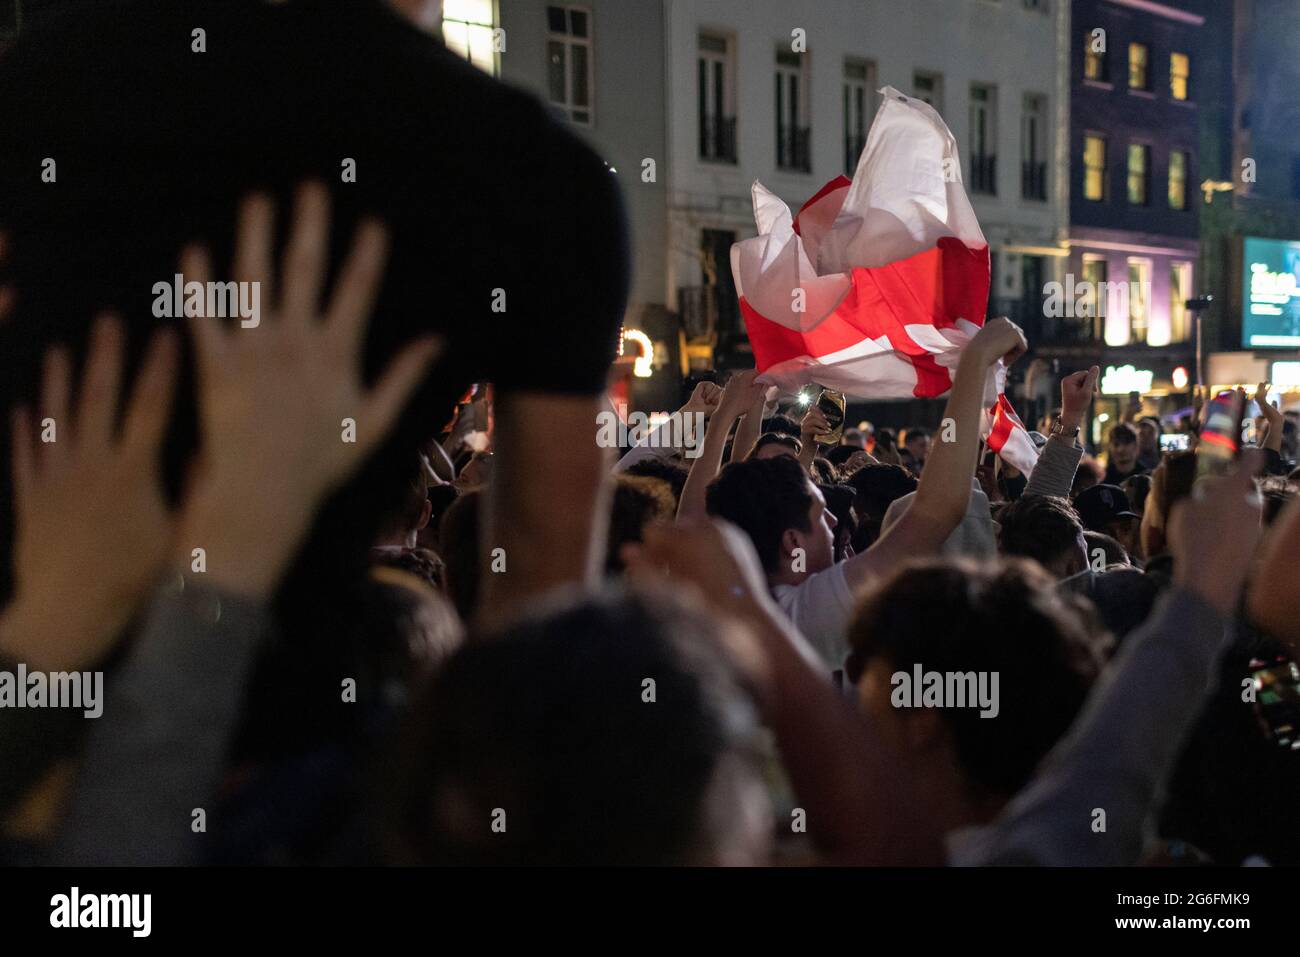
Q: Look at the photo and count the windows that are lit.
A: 10